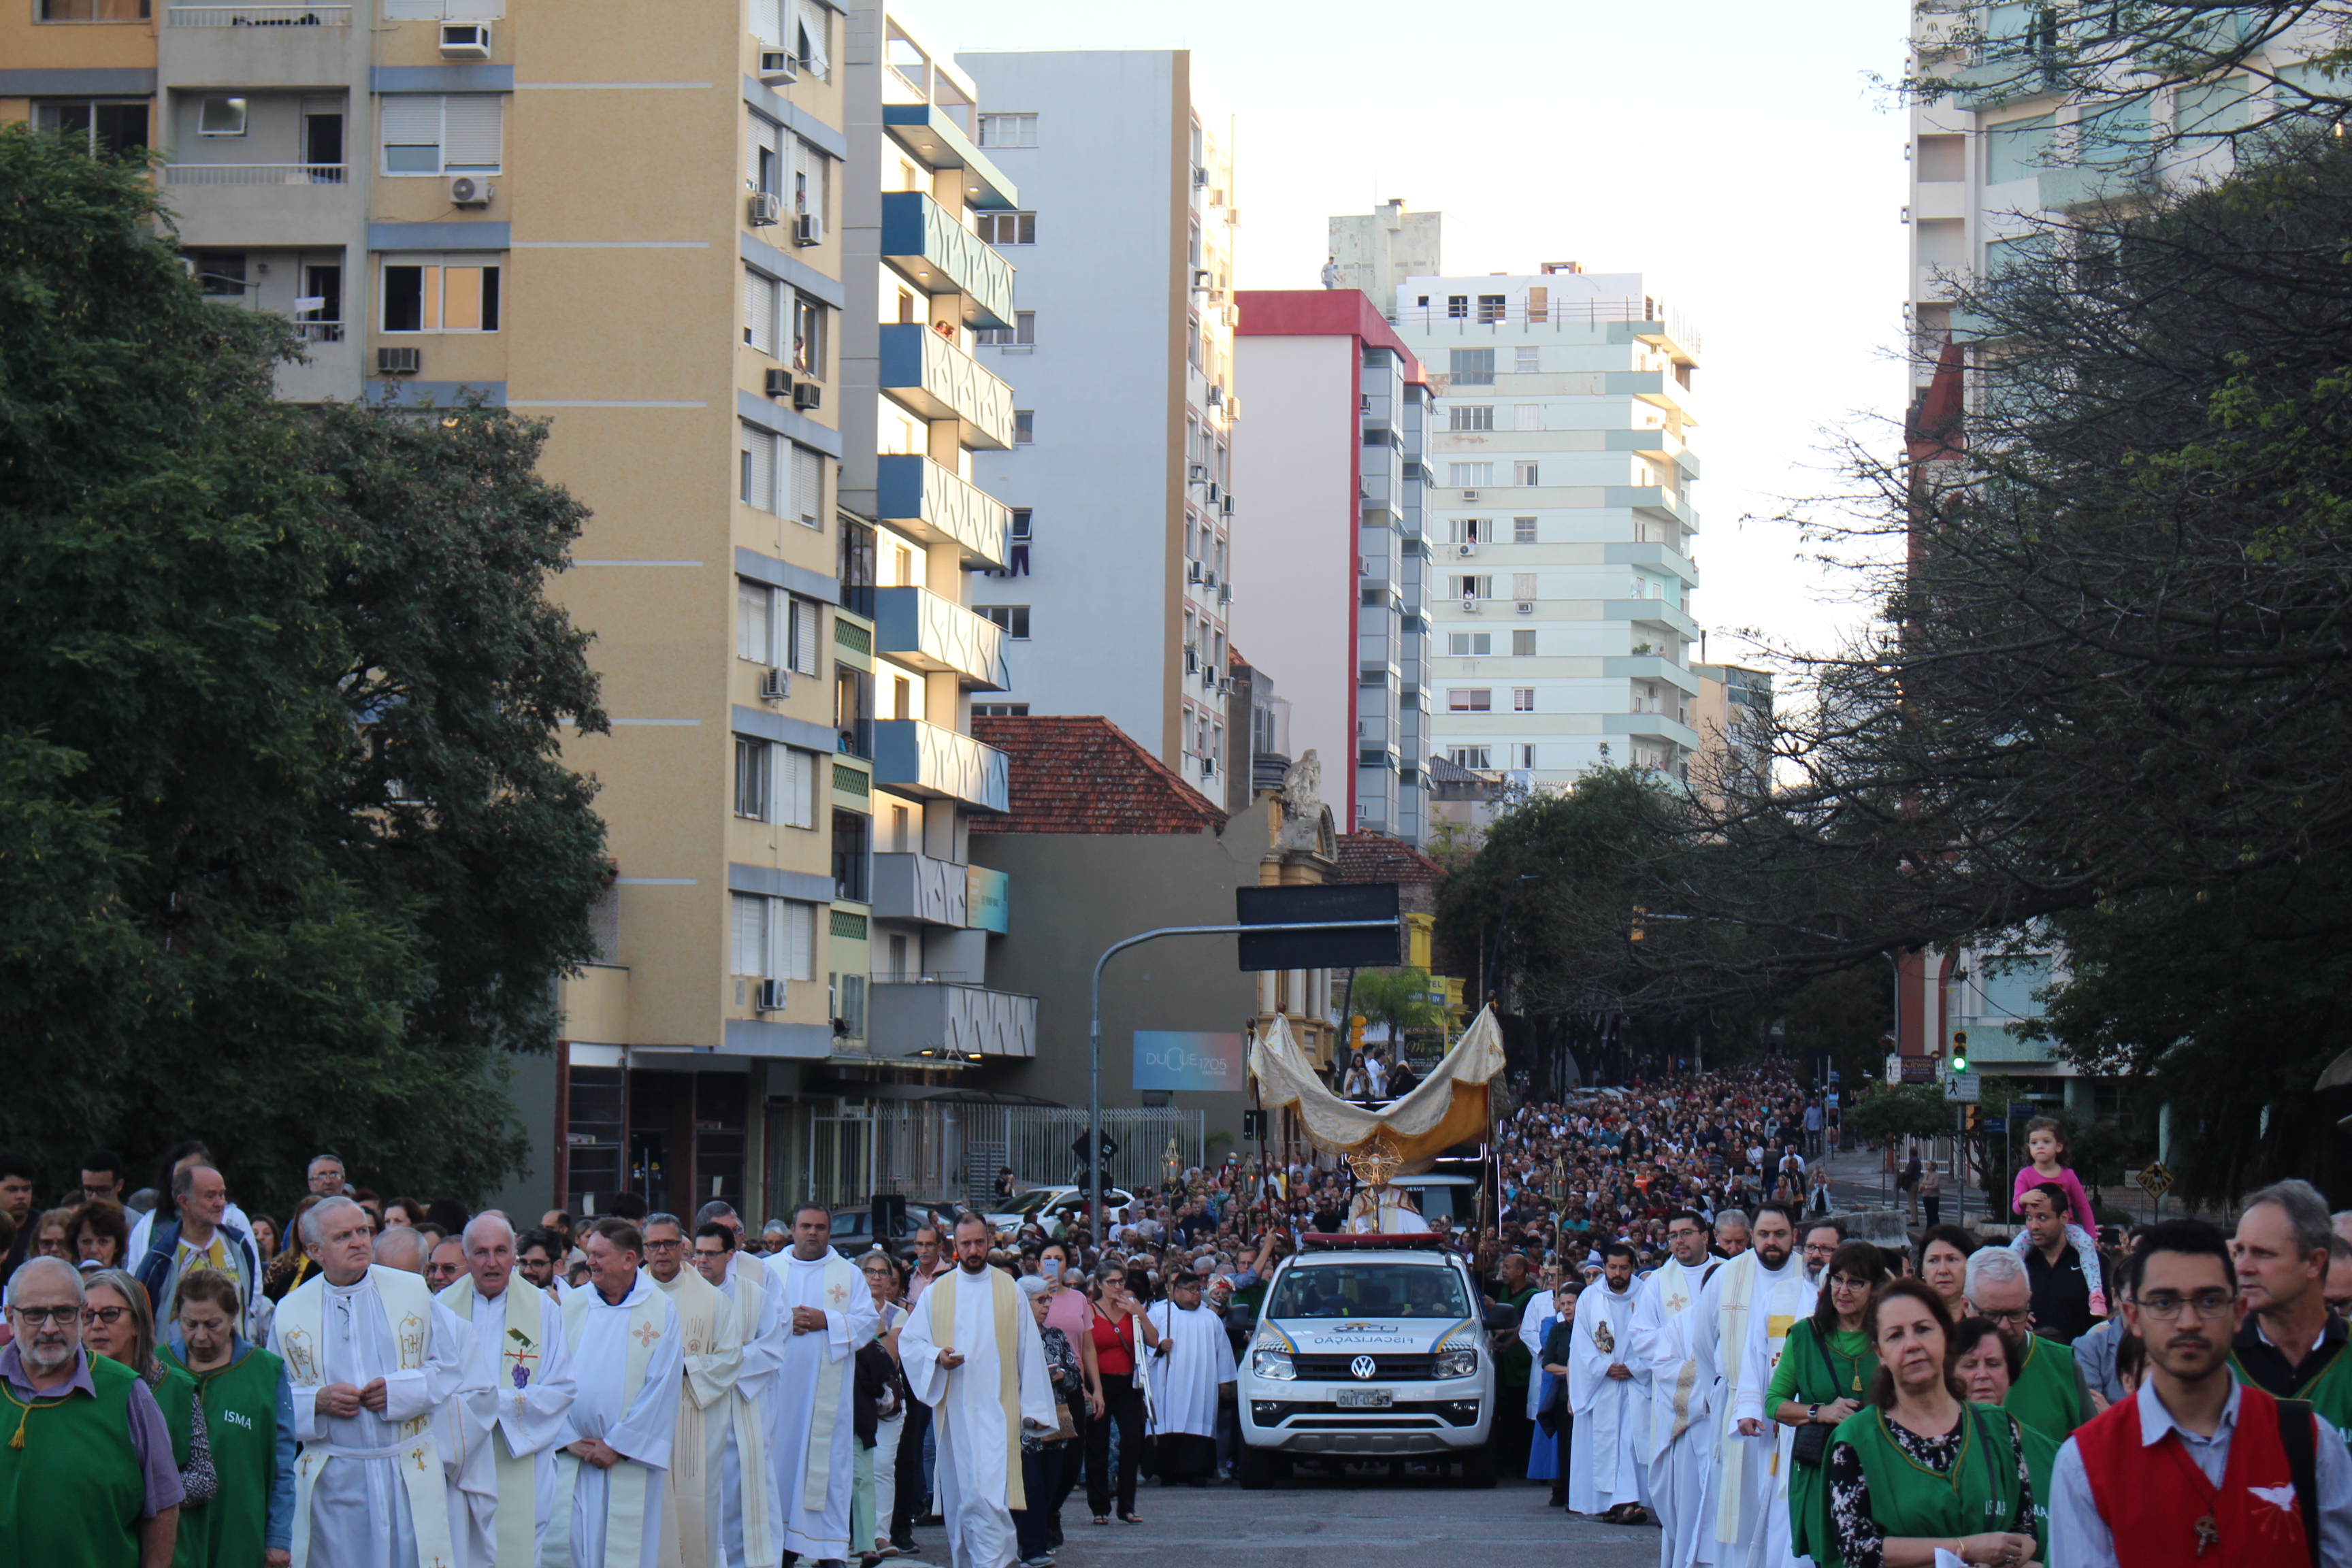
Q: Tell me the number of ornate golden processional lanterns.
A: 4